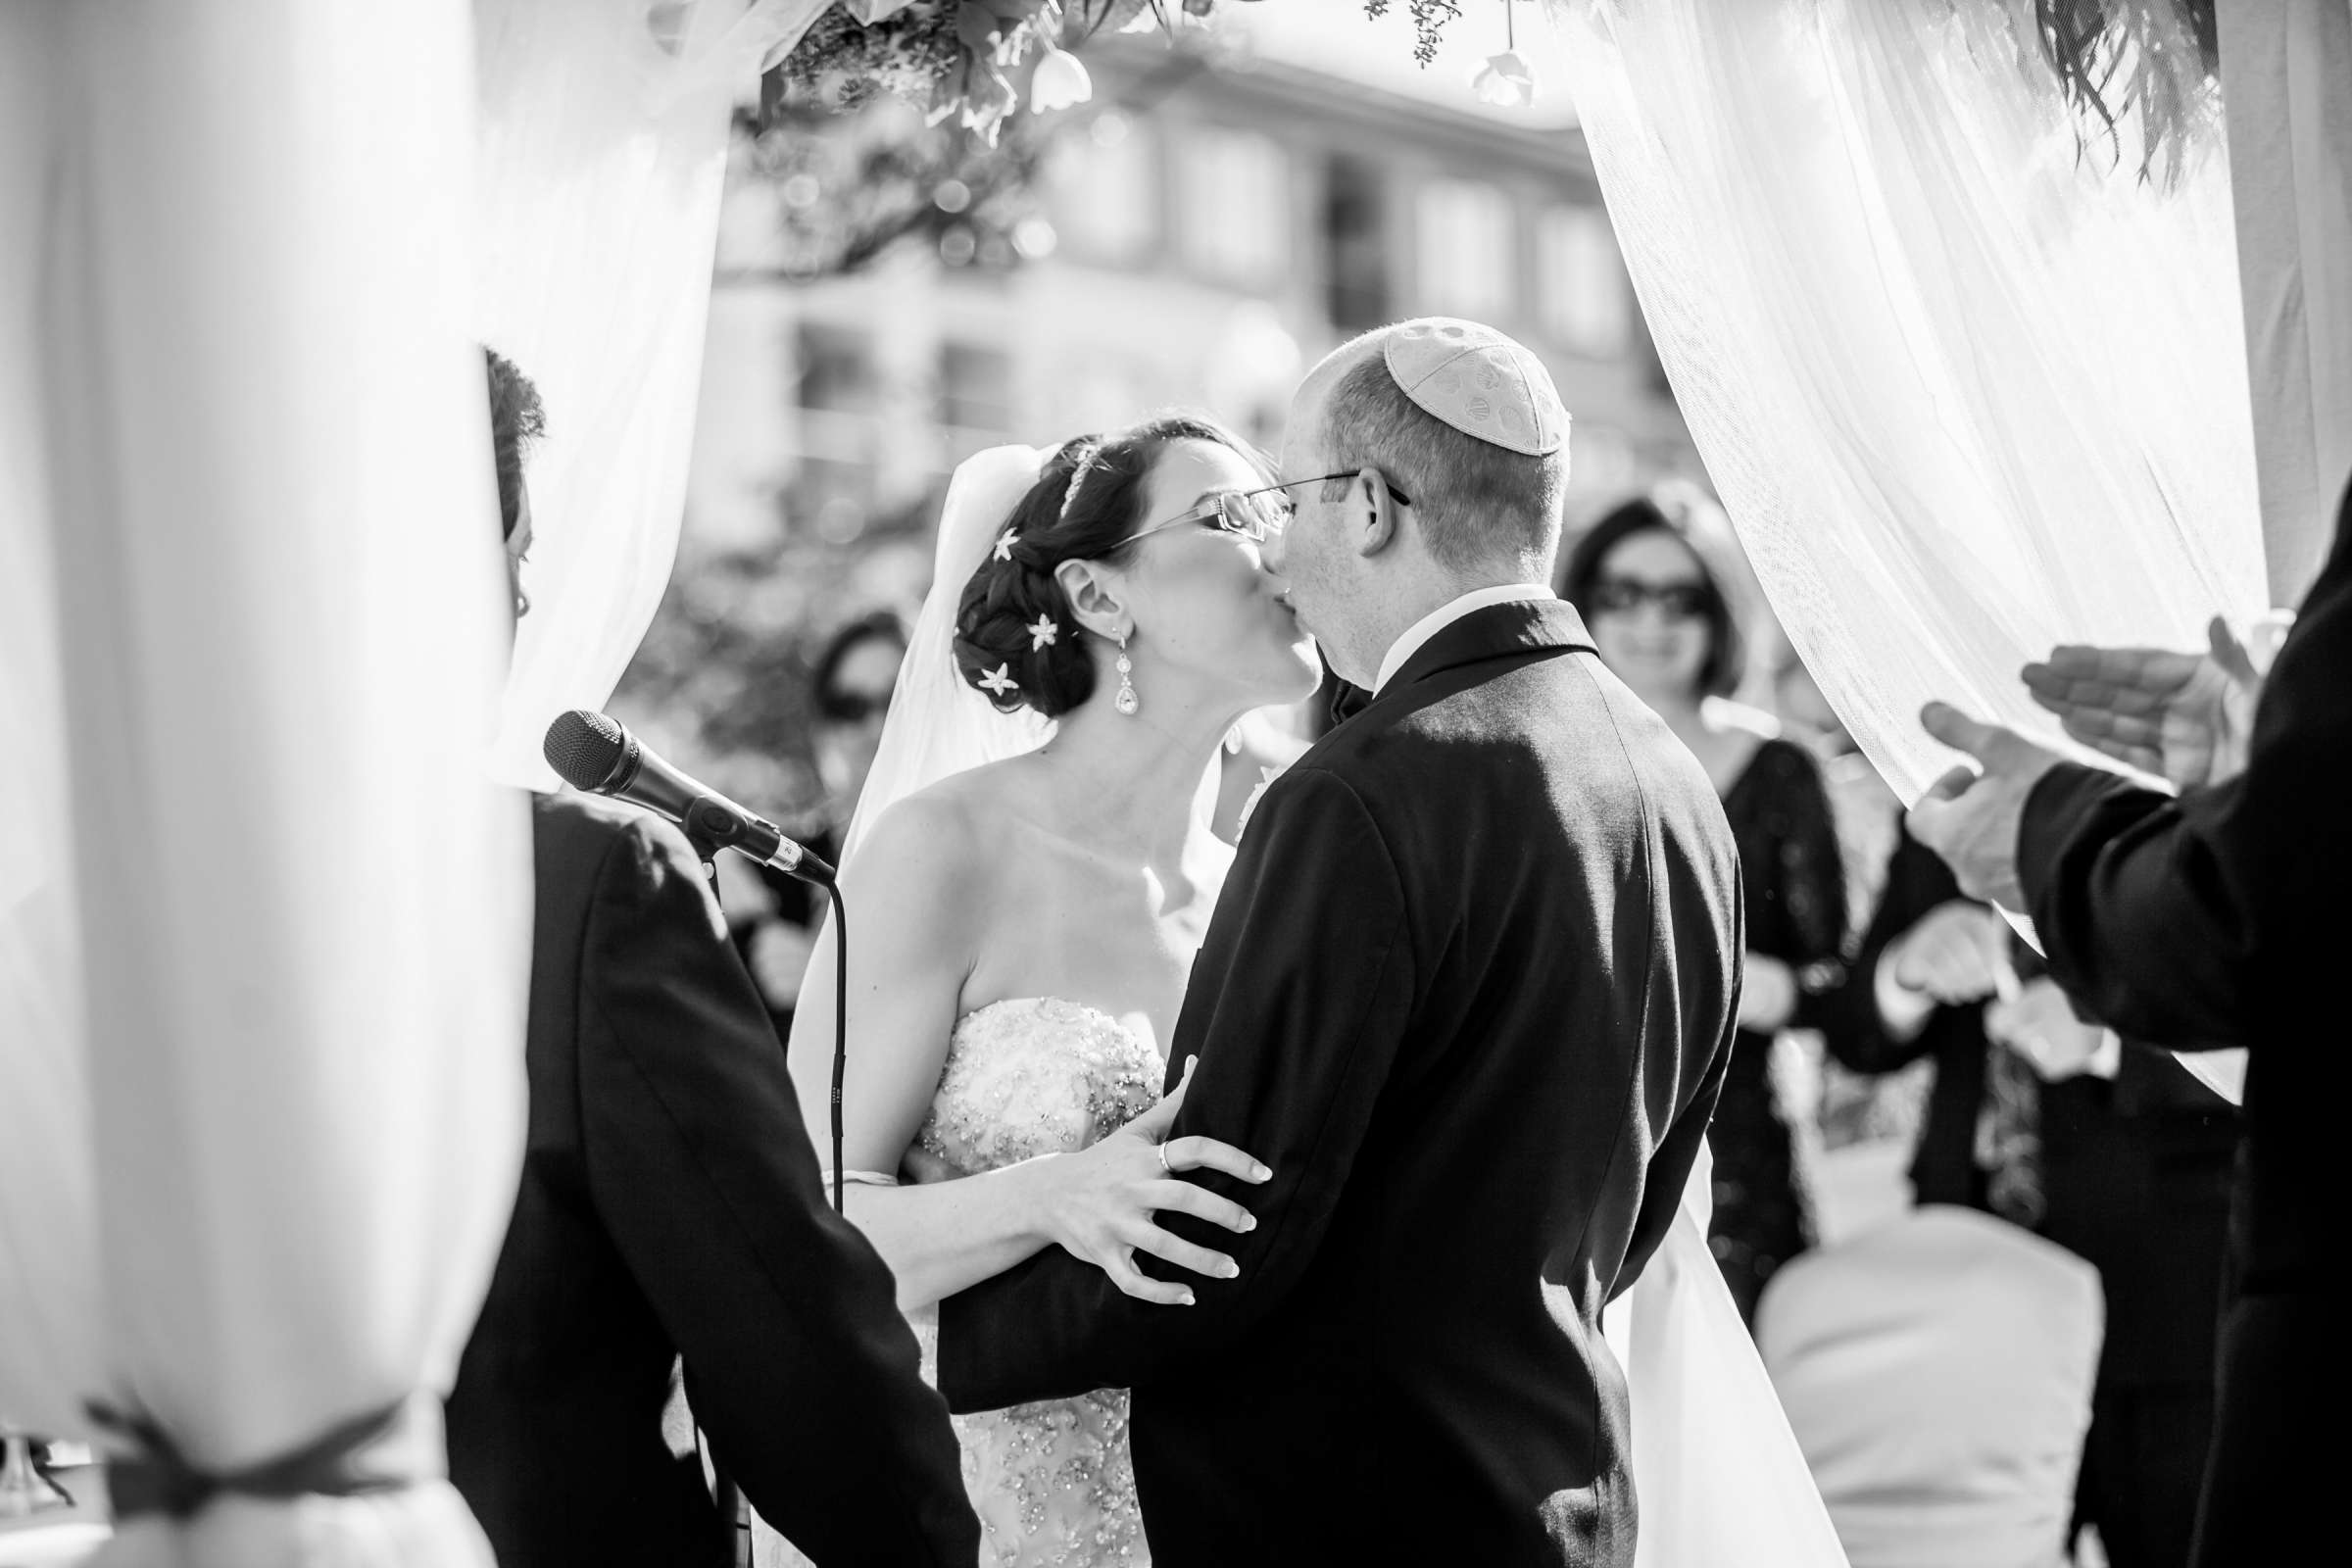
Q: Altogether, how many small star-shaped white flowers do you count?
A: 3